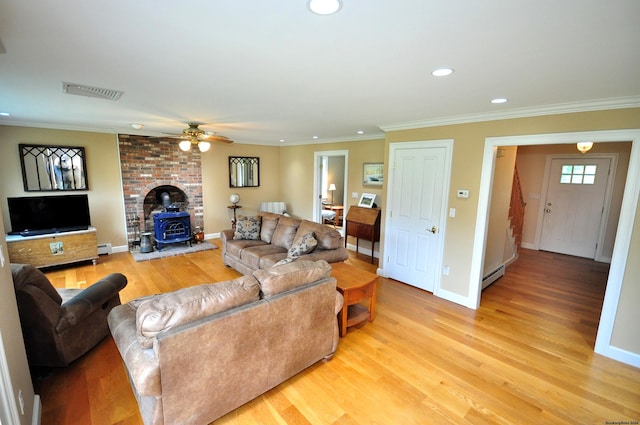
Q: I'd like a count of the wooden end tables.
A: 1